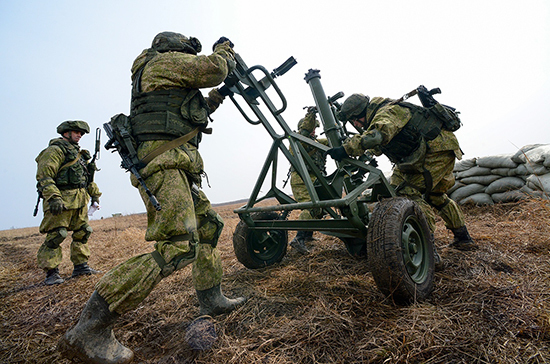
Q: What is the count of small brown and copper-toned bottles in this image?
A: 0